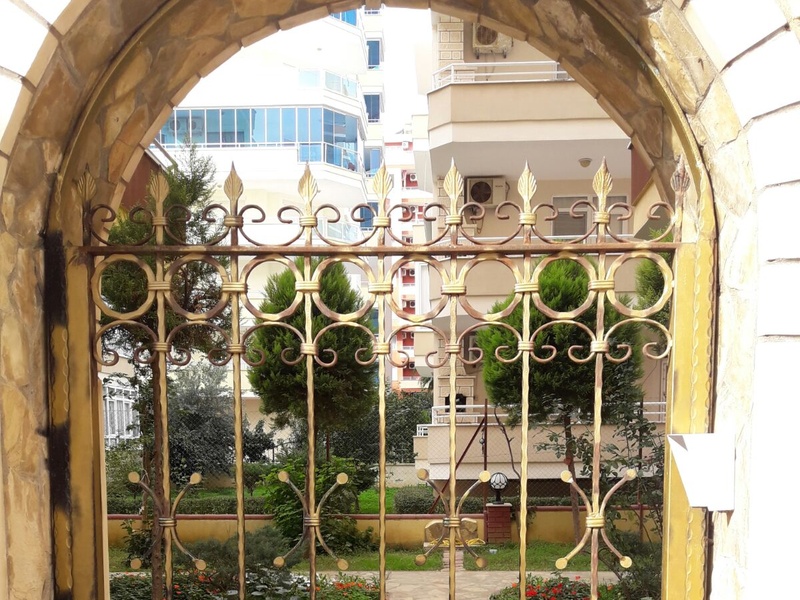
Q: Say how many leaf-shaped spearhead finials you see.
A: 9